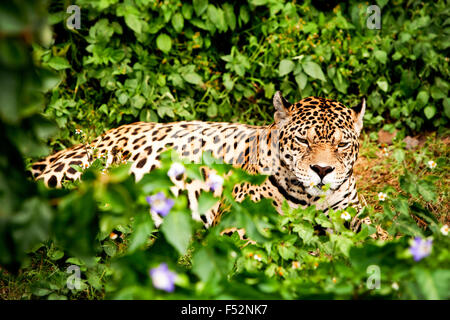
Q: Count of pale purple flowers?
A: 5